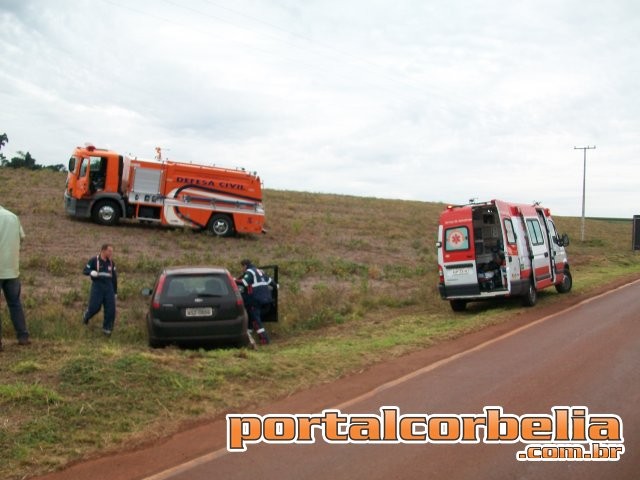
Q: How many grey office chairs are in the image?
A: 0